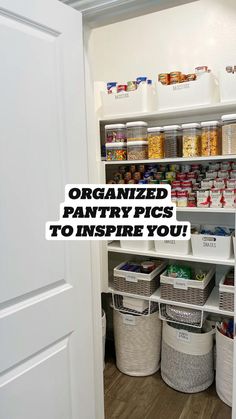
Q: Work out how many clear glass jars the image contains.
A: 9